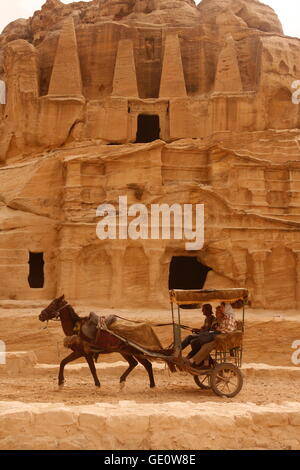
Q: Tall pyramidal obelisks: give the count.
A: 4